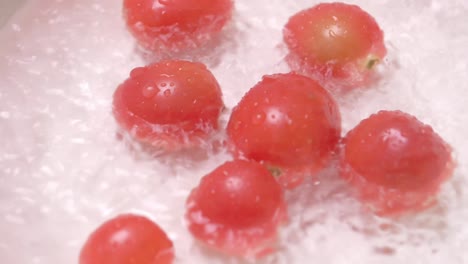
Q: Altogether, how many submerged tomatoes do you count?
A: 7